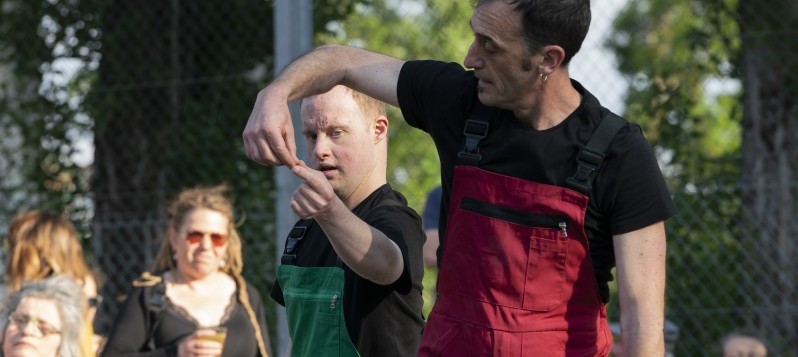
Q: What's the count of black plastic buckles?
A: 3